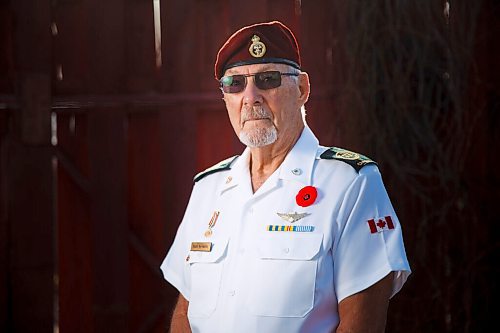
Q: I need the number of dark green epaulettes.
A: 2